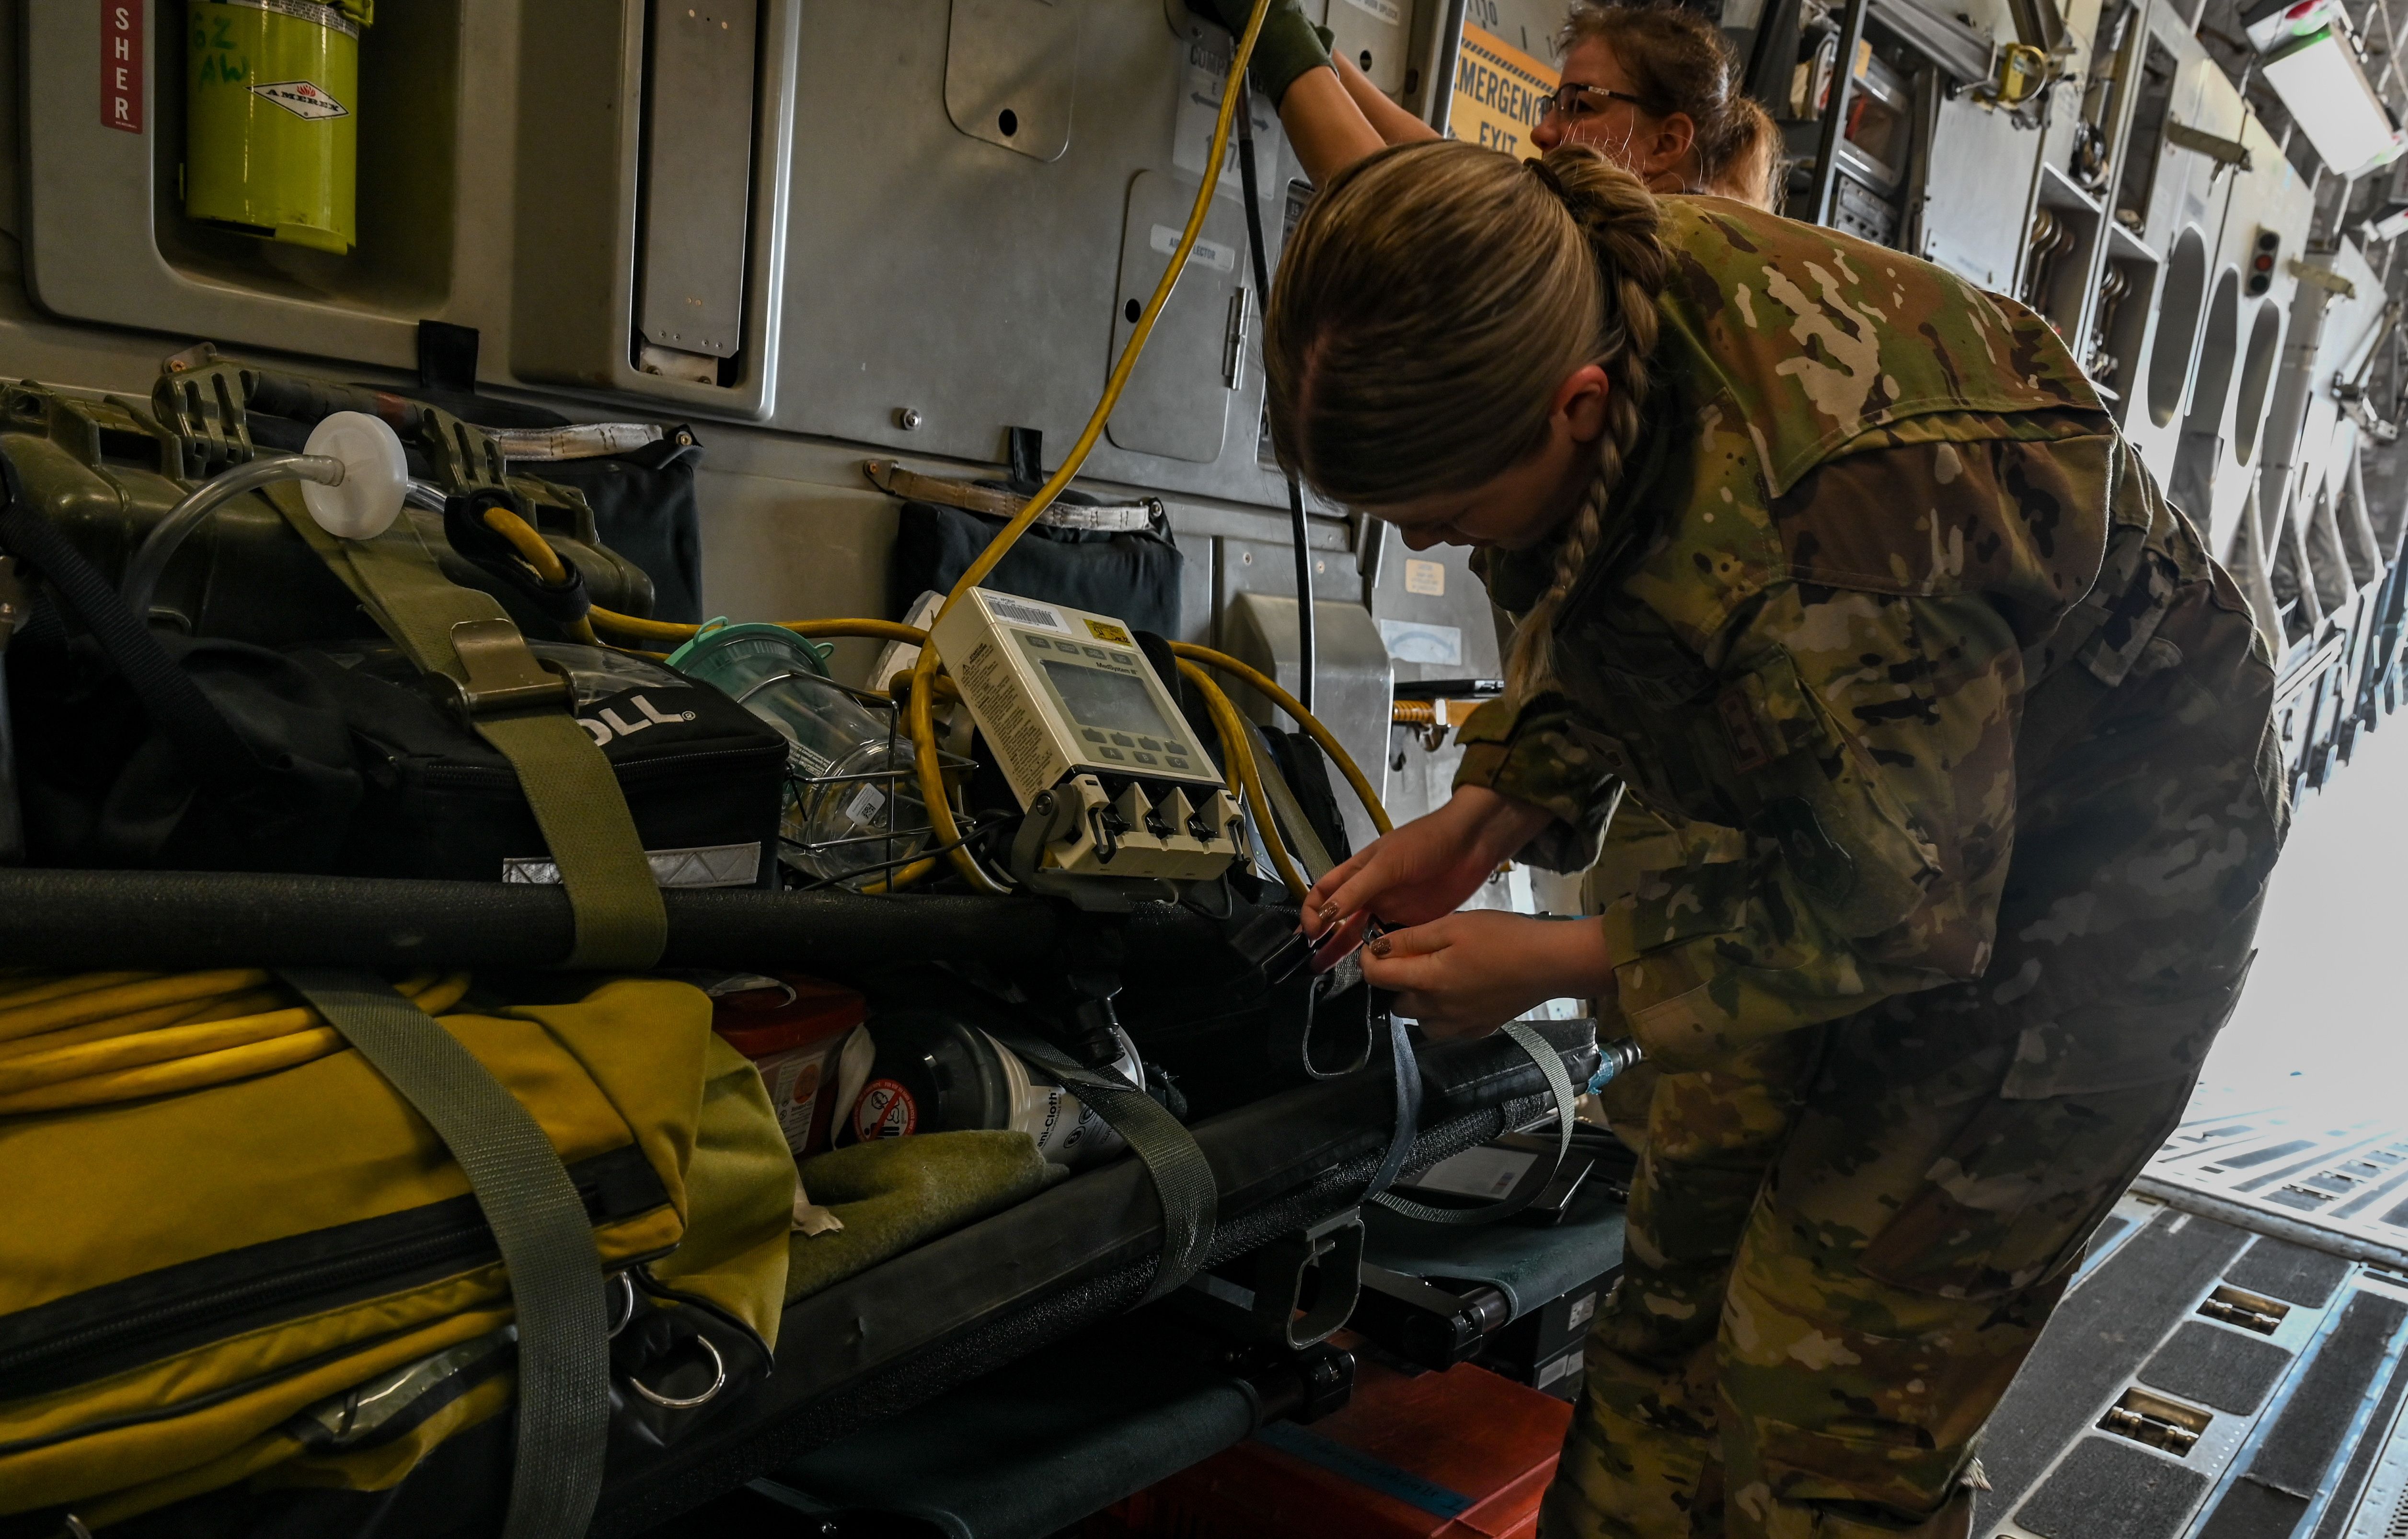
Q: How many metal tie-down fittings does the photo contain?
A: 2